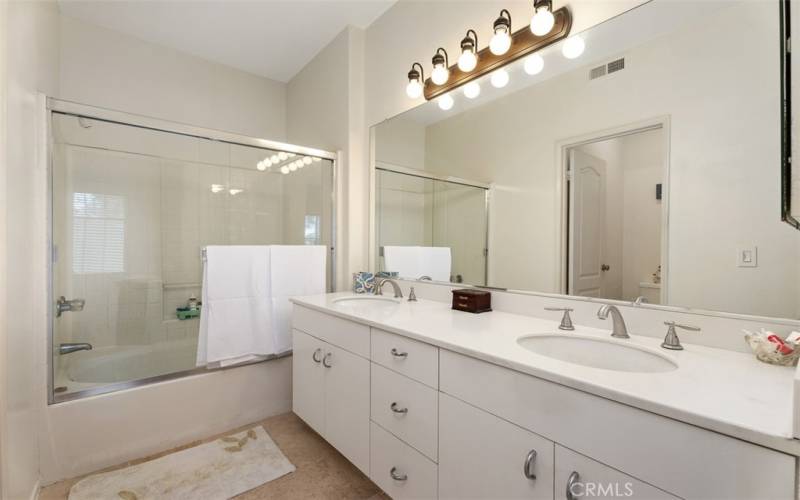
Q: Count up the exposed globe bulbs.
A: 5